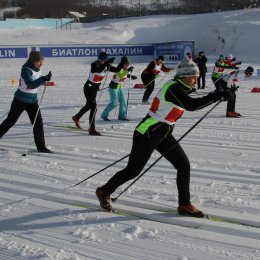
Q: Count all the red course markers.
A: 3